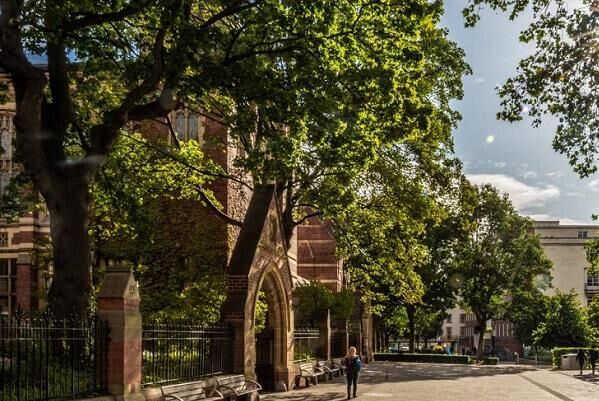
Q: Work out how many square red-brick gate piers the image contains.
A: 1